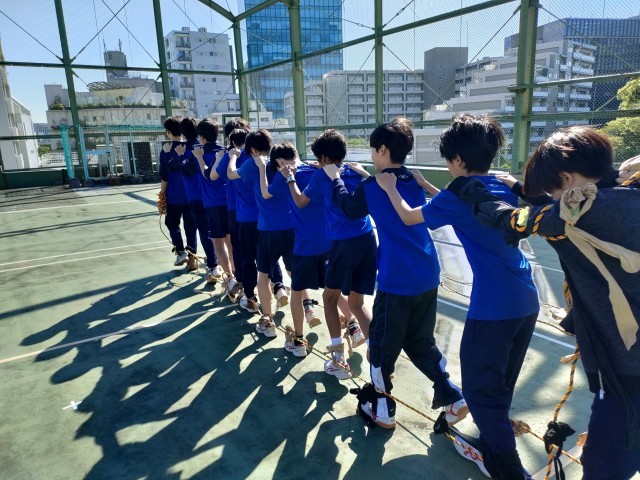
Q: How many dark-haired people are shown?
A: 11